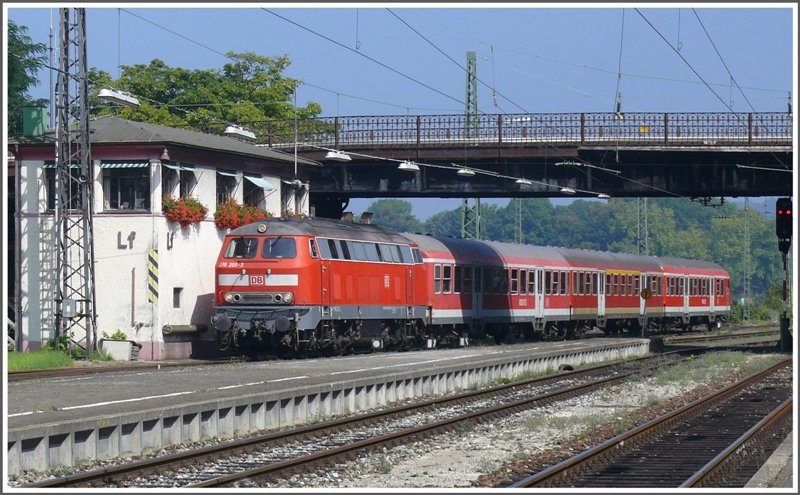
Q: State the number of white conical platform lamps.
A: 8